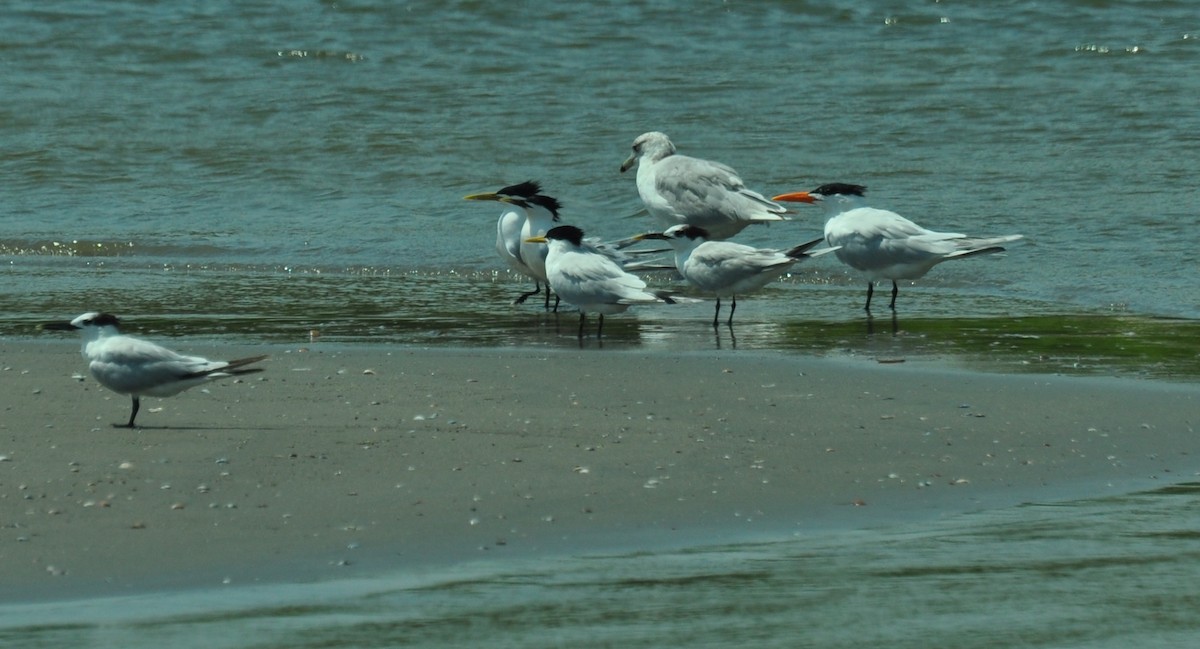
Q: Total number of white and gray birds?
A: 7